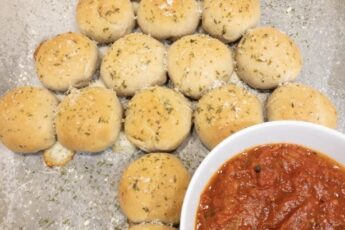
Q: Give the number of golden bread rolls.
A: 14